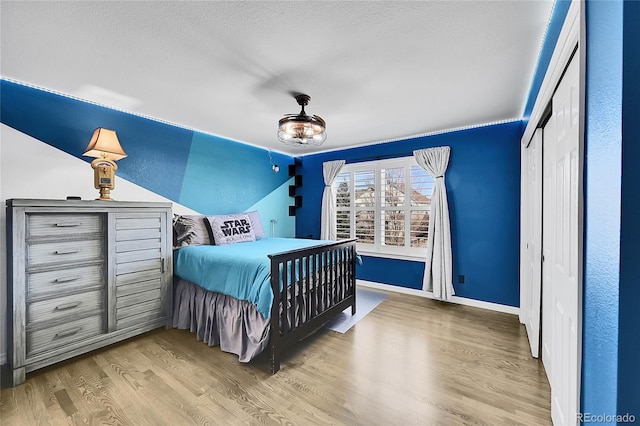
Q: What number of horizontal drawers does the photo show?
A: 5